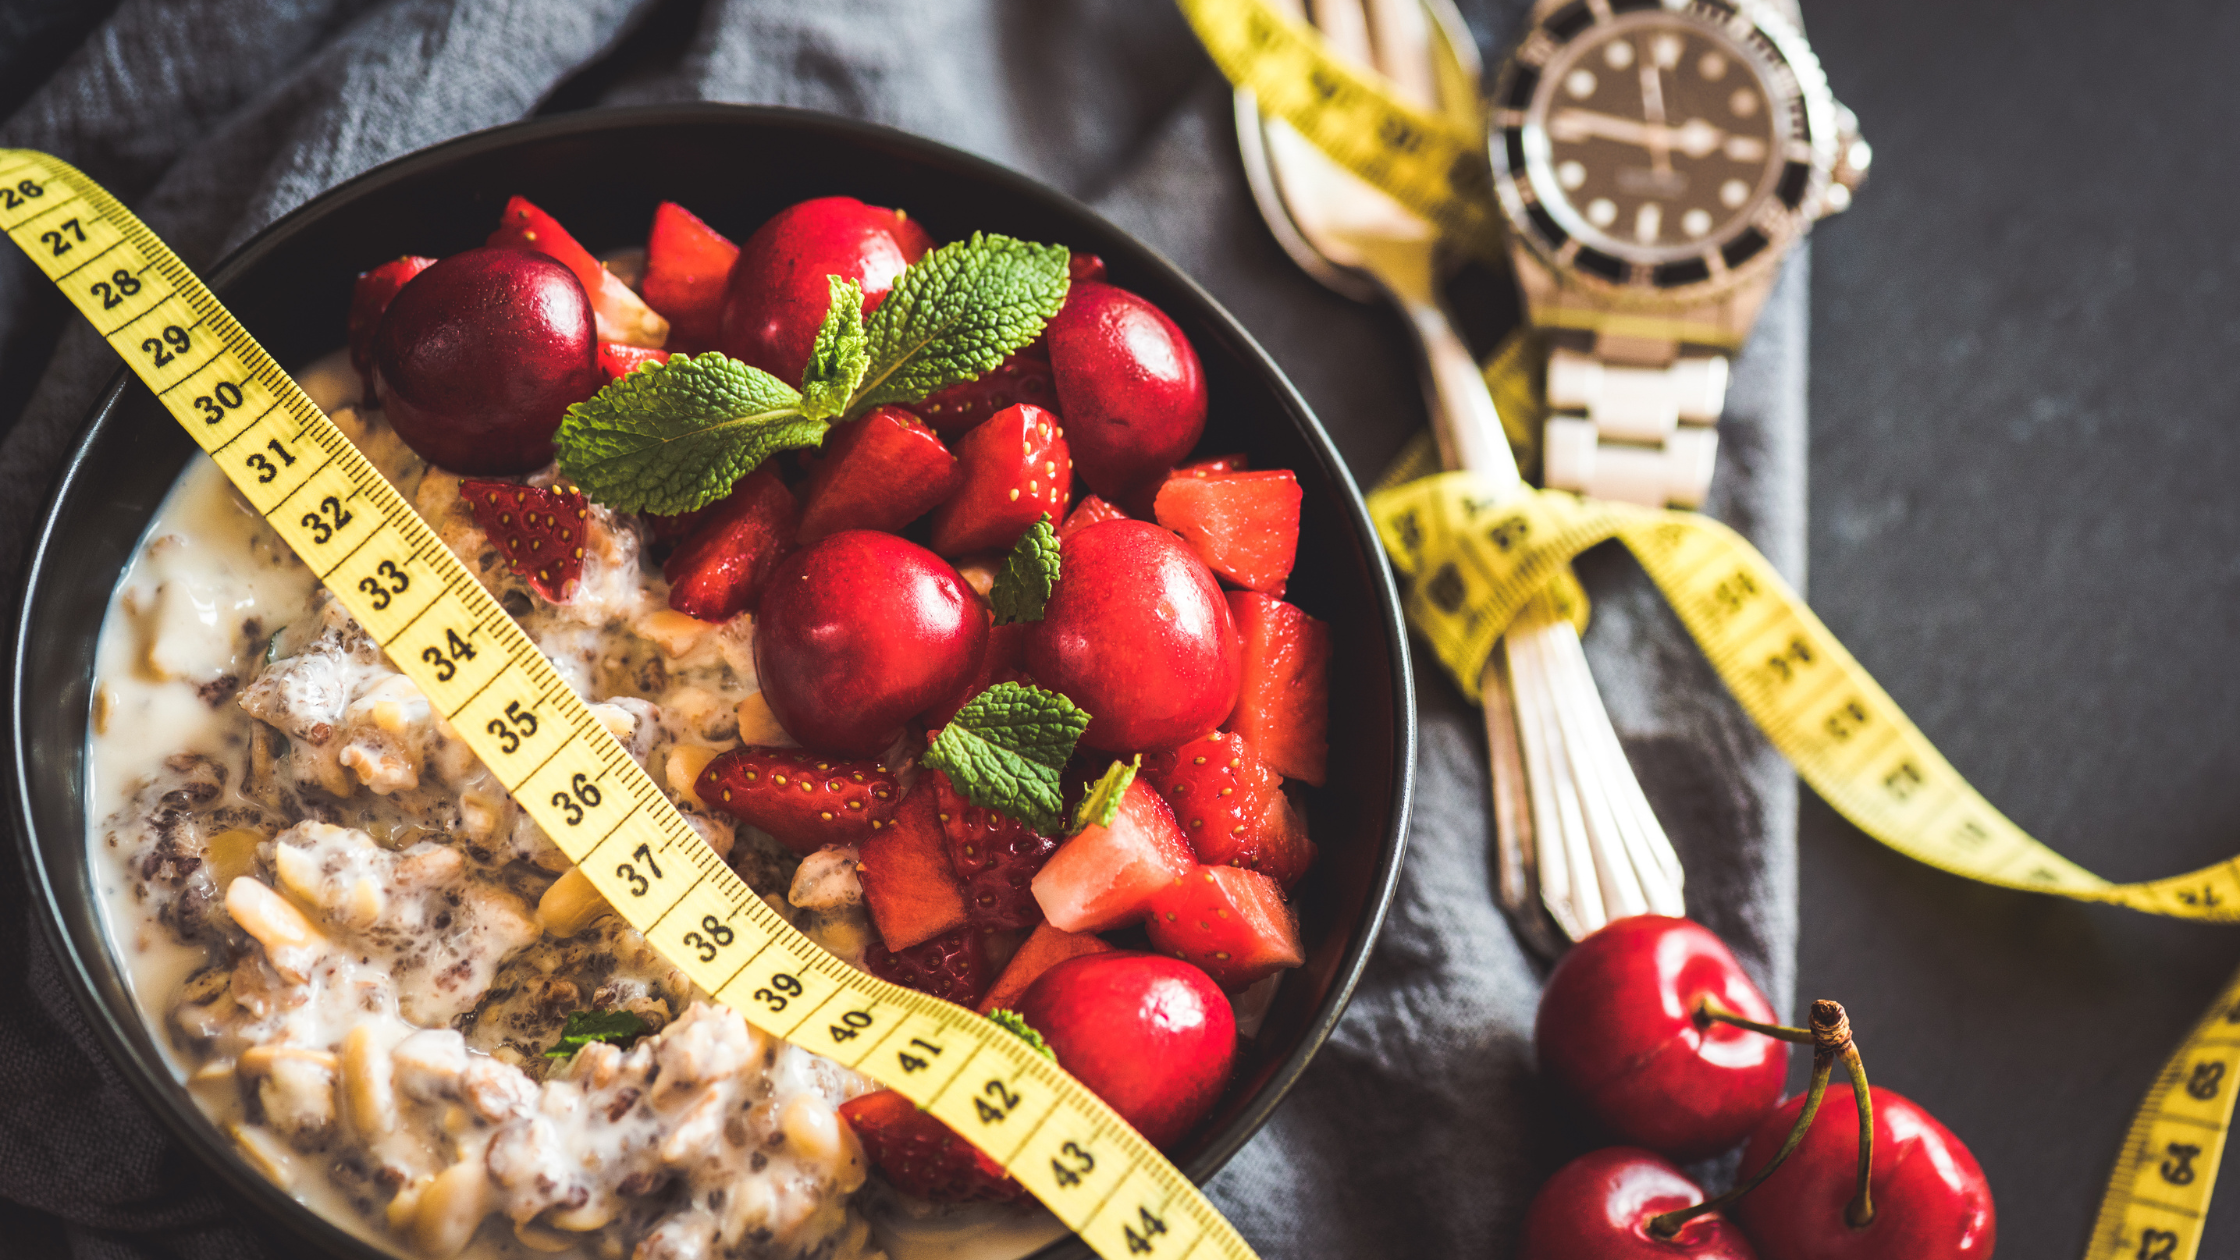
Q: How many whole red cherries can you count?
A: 9